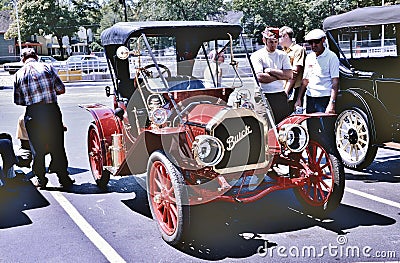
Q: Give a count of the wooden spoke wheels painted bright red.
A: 3